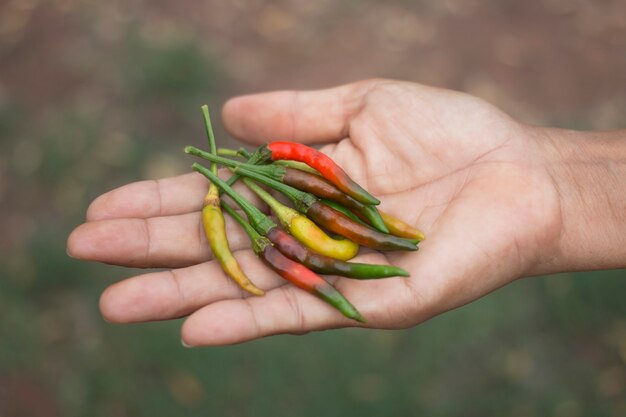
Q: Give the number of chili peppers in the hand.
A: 9